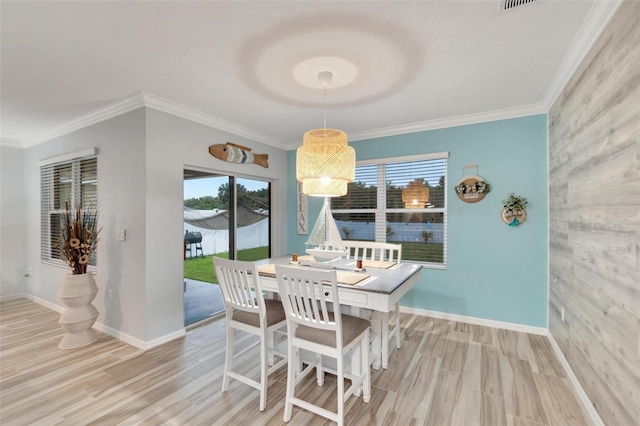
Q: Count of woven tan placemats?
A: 4